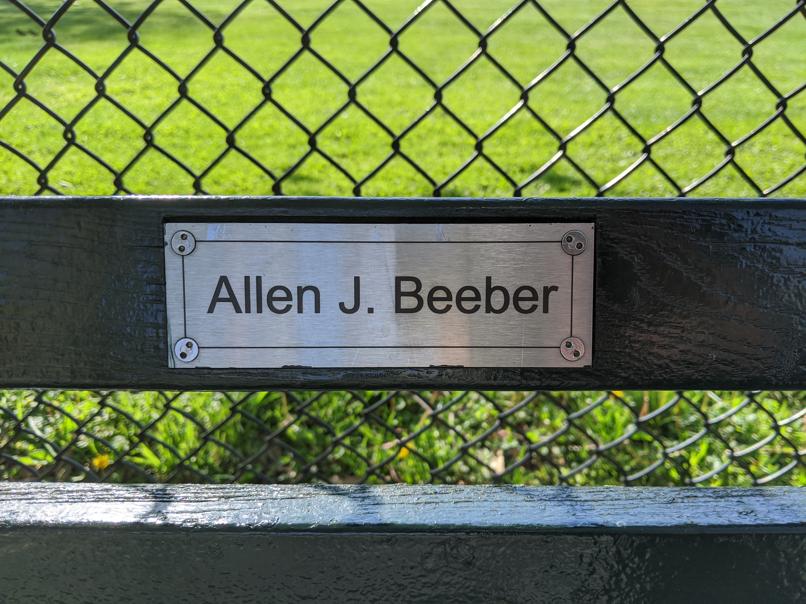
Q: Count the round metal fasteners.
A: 4